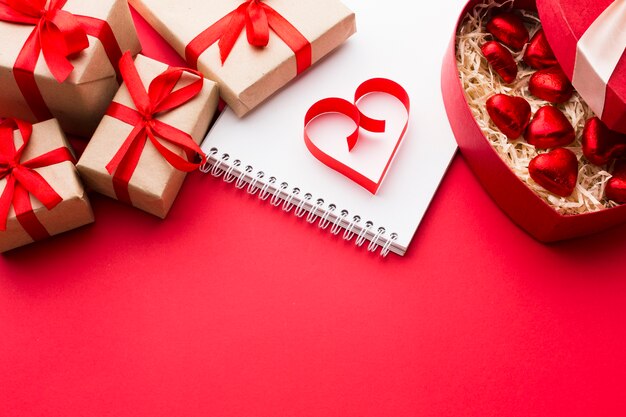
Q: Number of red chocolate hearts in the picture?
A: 9